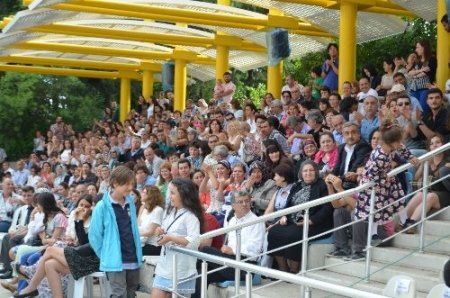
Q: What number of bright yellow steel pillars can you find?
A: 7